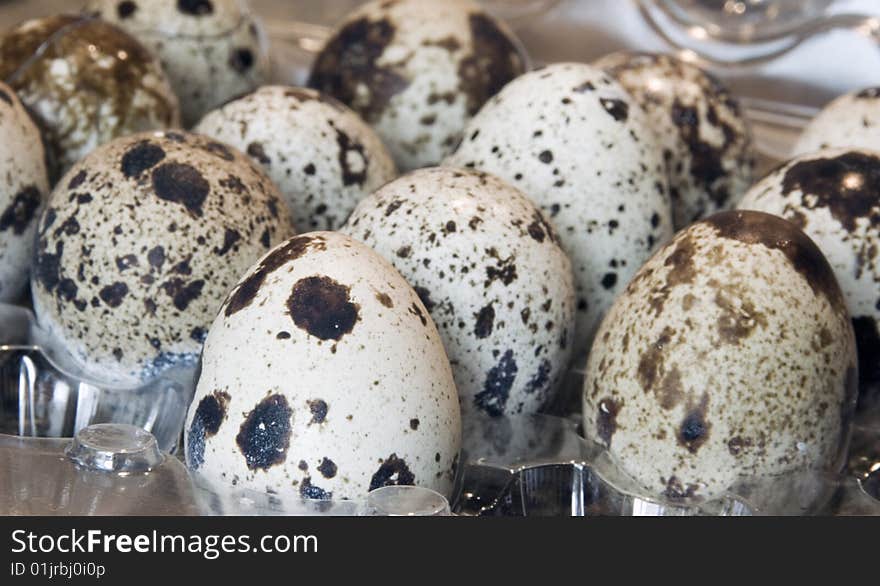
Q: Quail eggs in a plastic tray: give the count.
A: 13